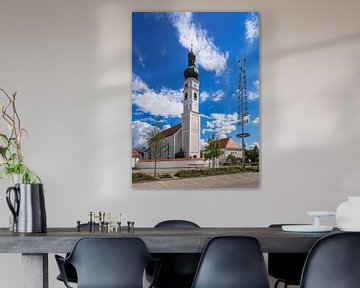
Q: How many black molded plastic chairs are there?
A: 6